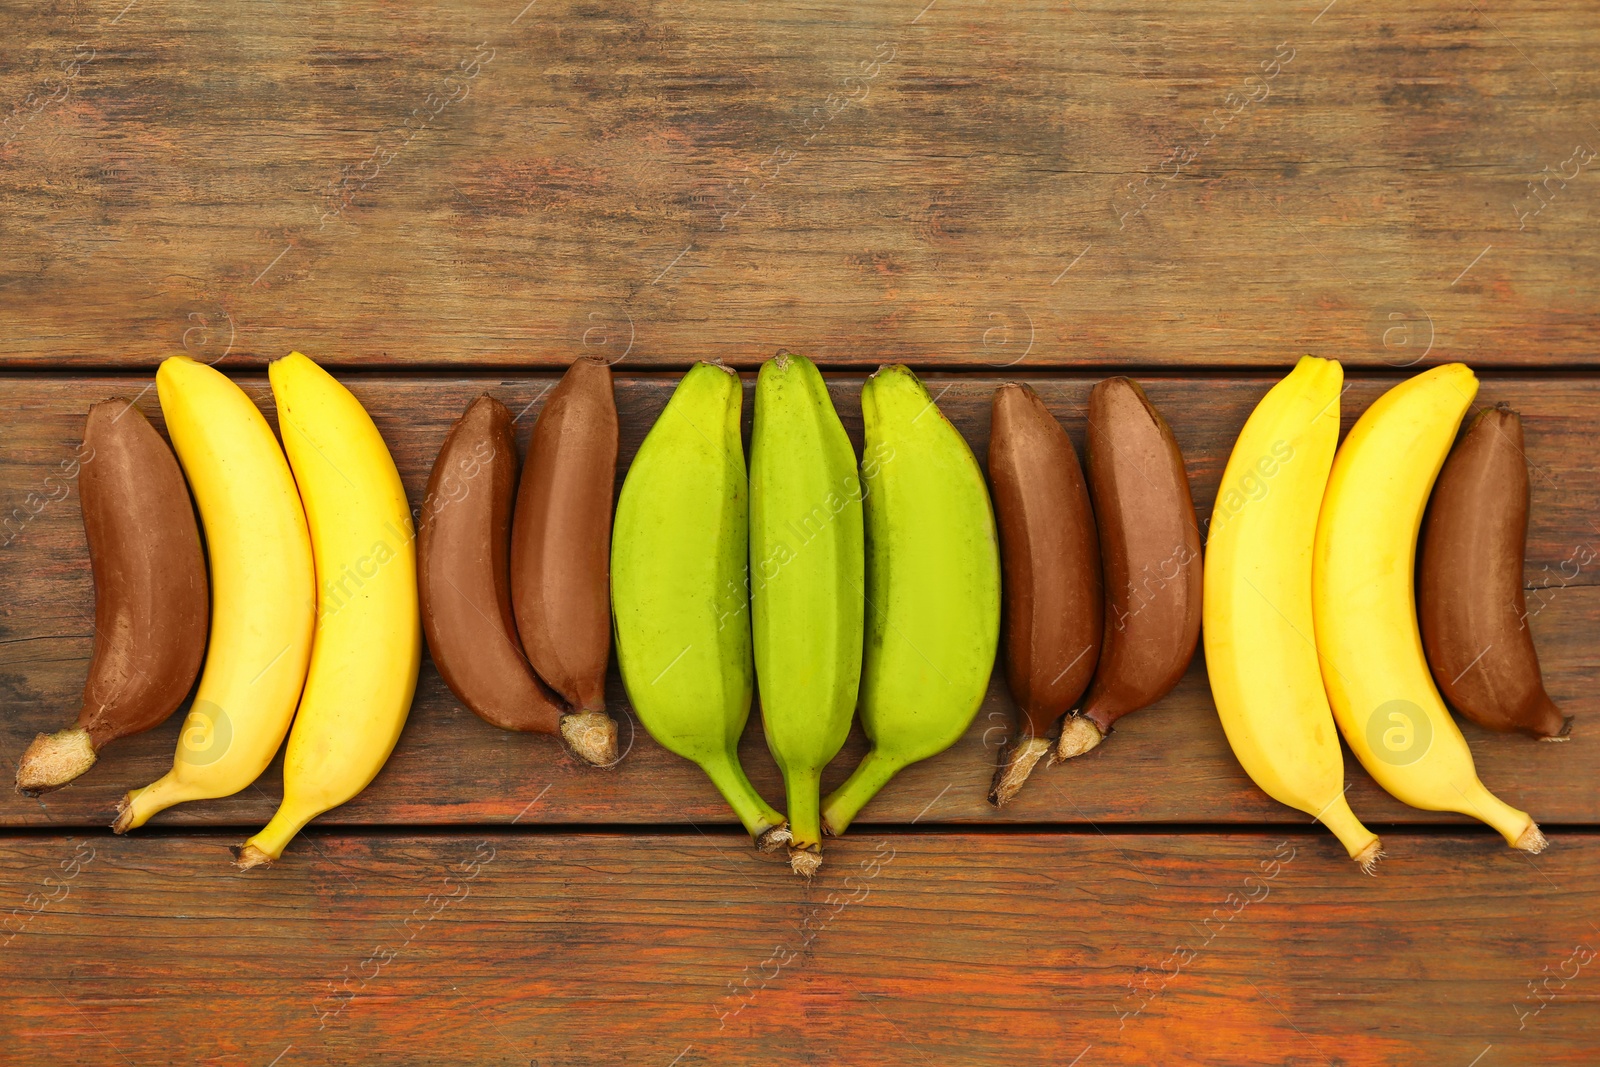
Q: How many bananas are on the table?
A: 13